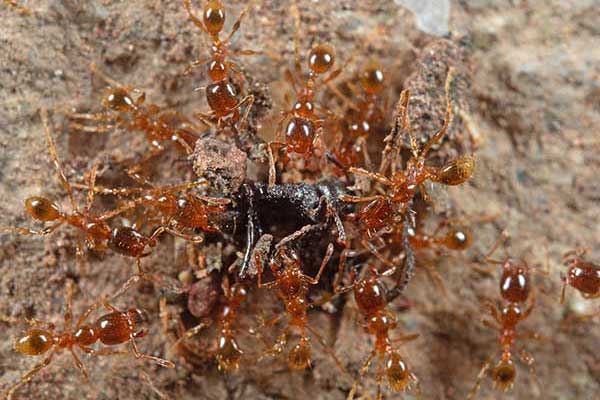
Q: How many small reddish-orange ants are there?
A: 14